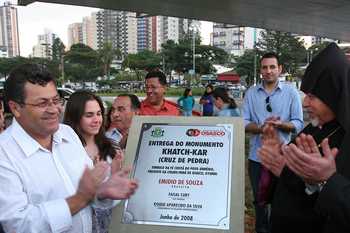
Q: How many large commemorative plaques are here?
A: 1